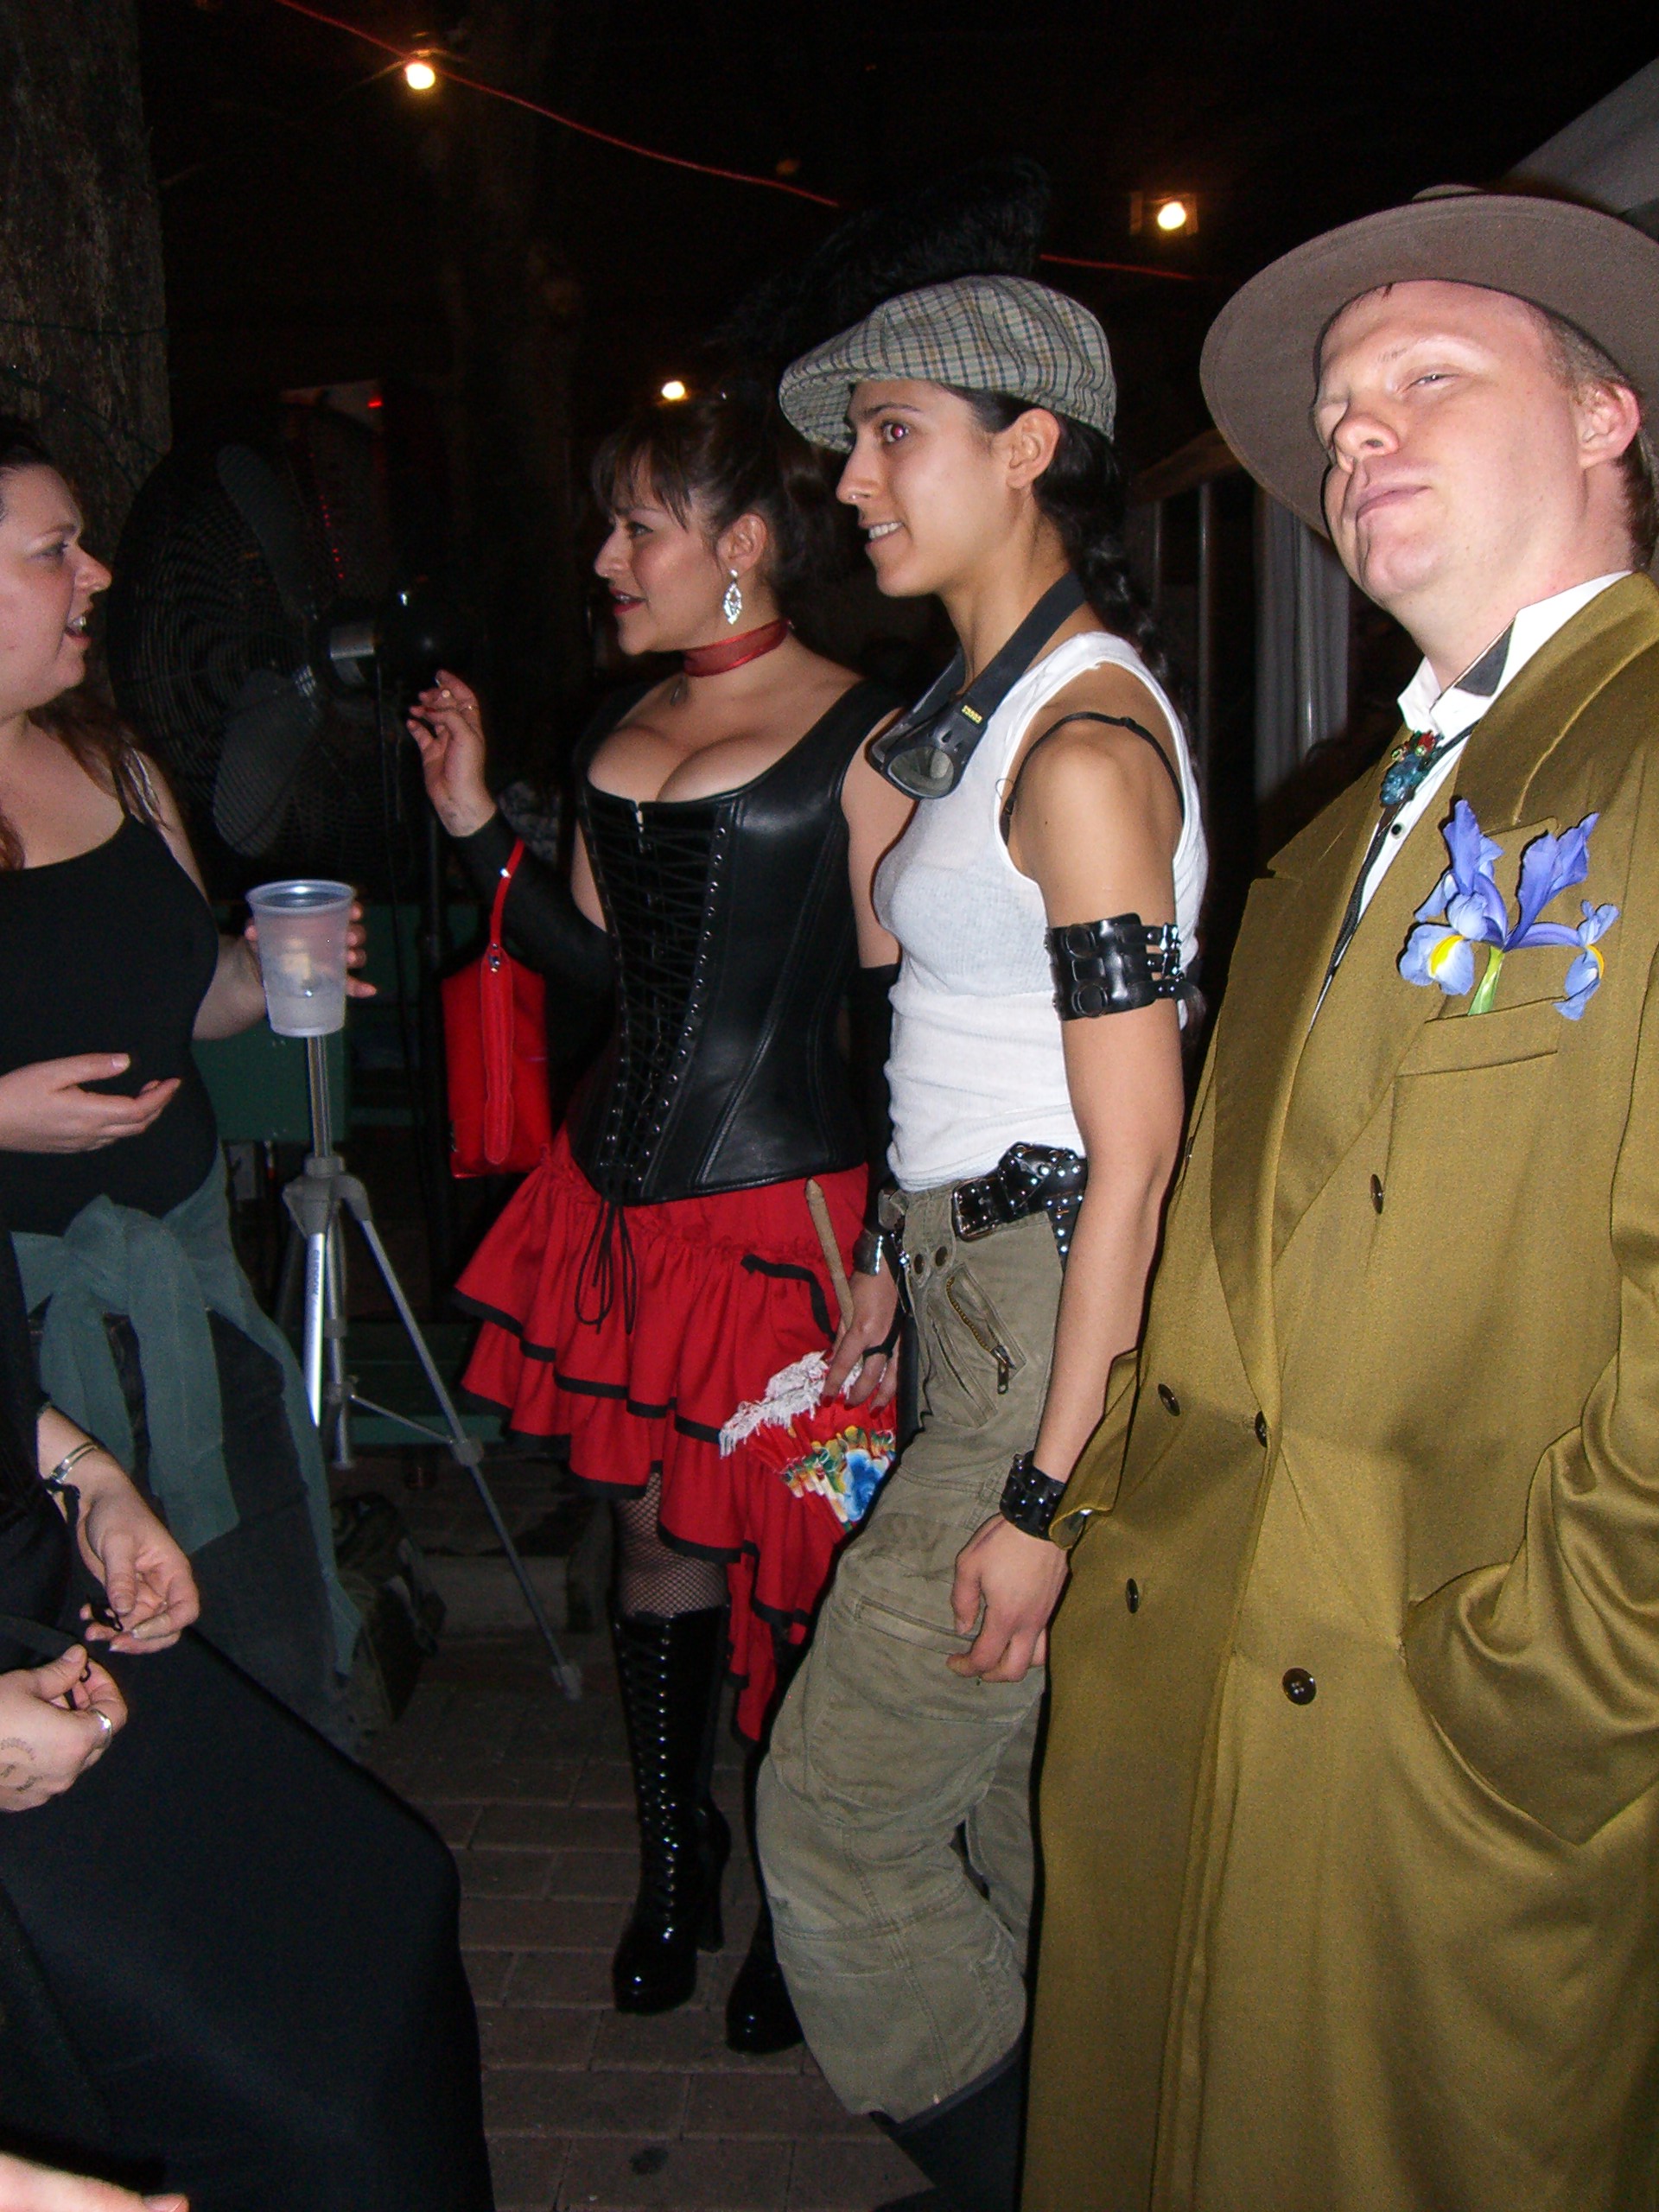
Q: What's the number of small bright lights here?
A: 3